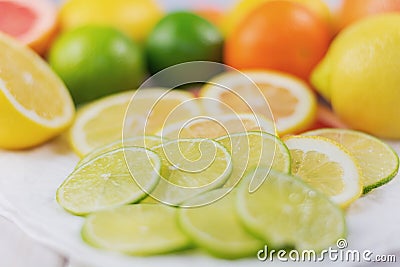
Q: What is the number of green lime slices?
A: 8